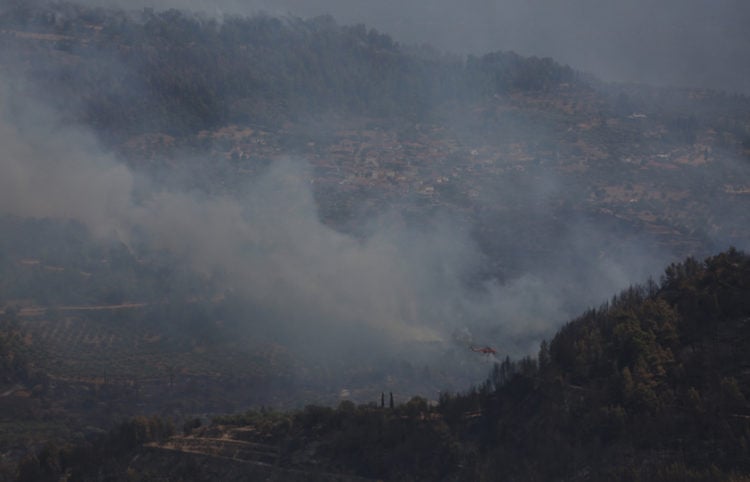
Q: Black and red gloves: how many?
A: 0